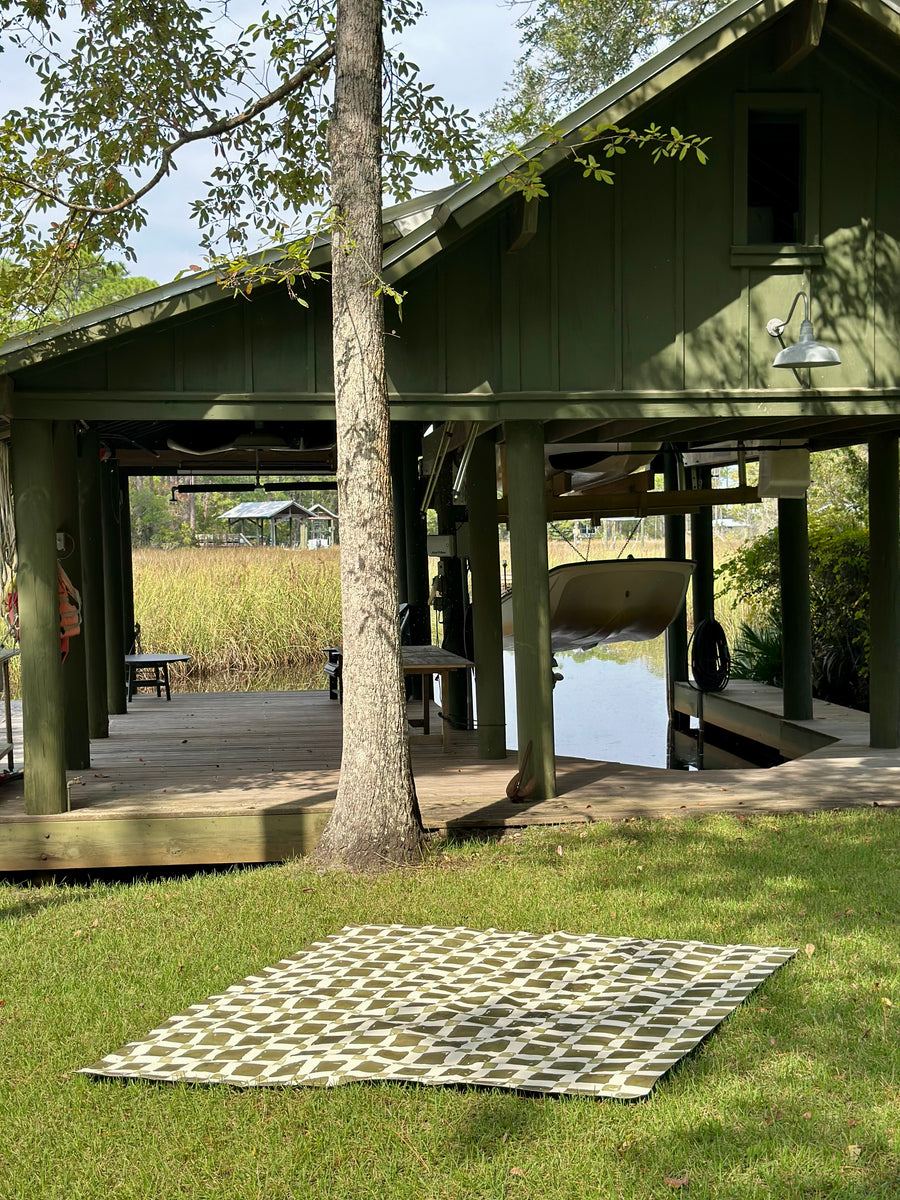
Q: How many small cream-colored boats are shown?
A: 1